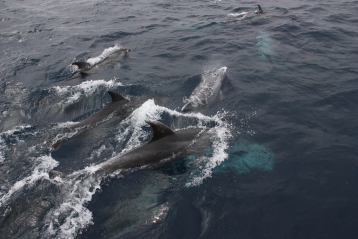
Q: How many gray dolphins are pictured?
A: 5